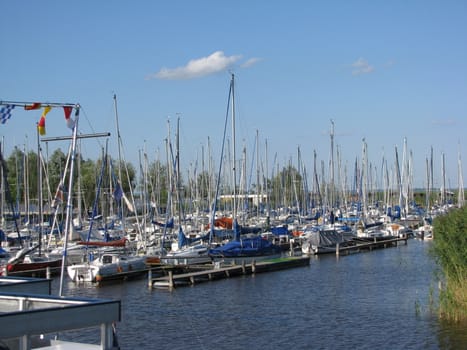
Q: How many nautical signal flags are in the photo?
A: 4